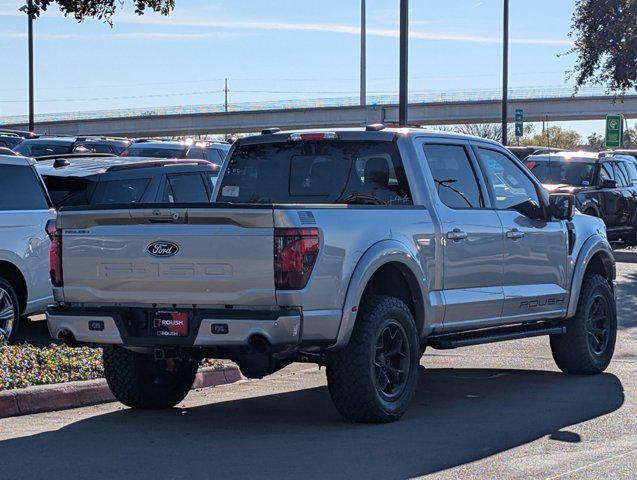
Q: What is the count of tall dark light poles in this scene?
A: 3